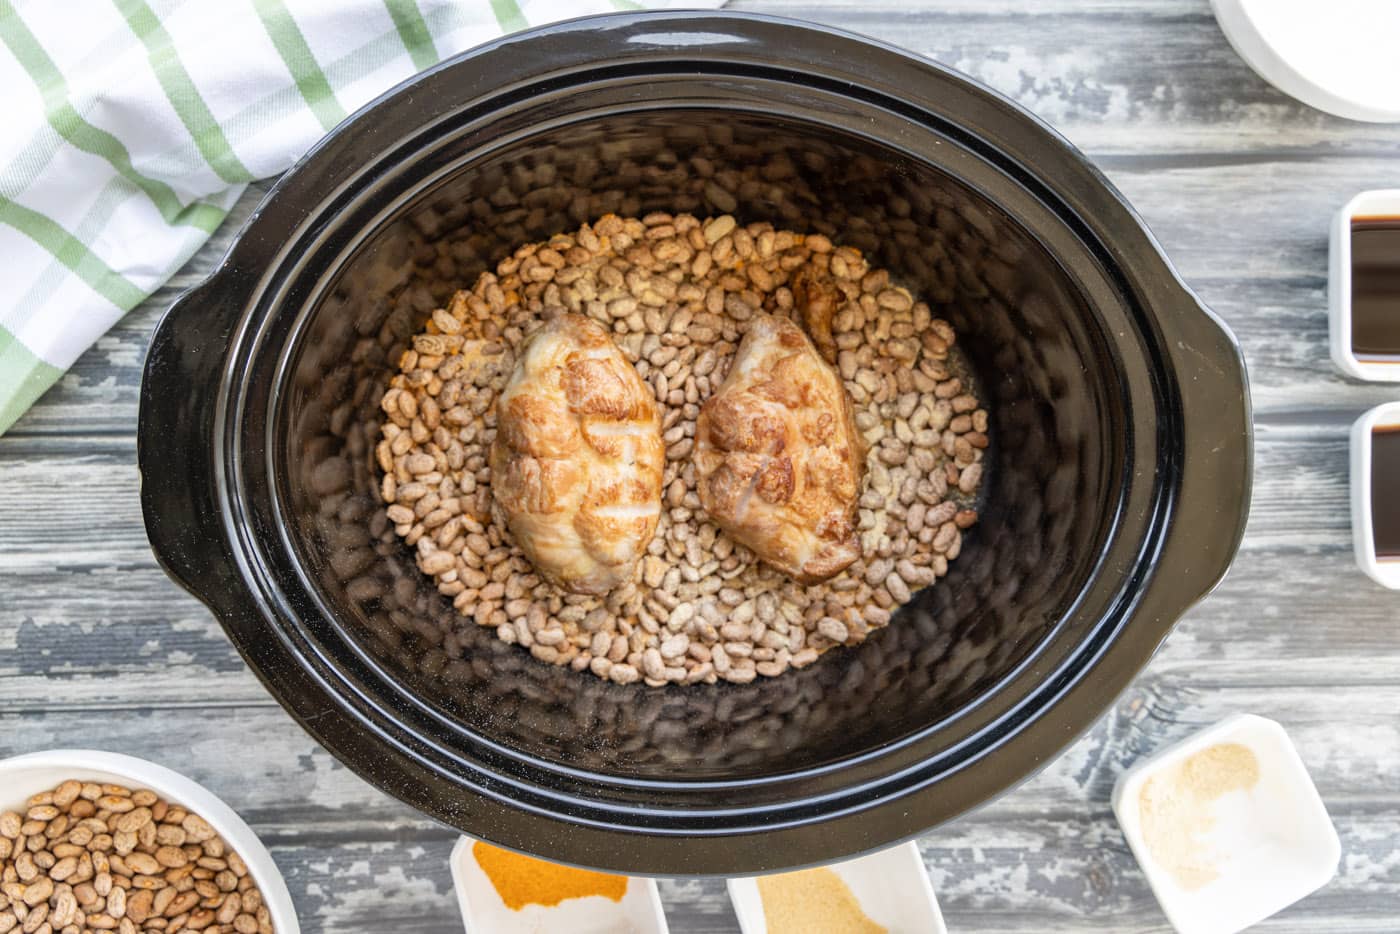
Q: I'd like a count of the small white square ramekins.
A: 5